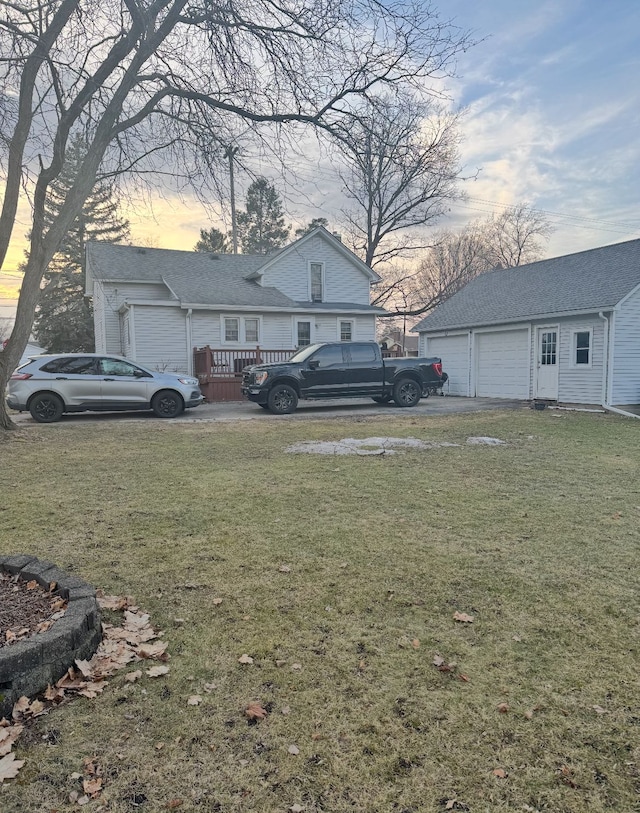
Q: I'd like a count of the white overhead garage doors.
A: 2